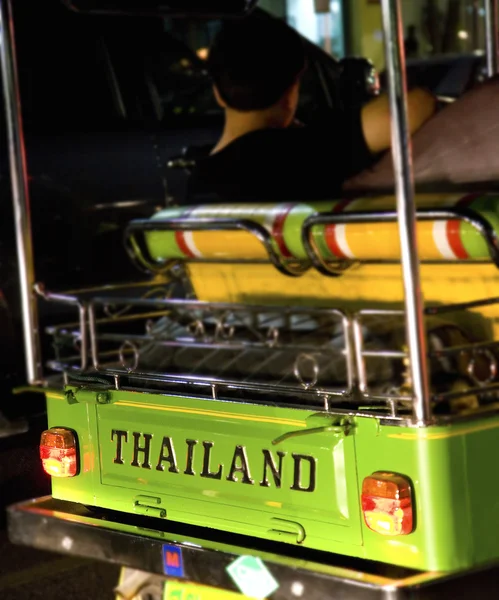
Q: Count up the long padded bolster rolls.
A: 2